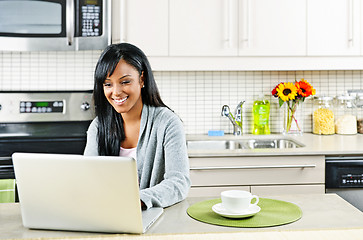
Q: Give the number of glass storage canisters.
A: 3